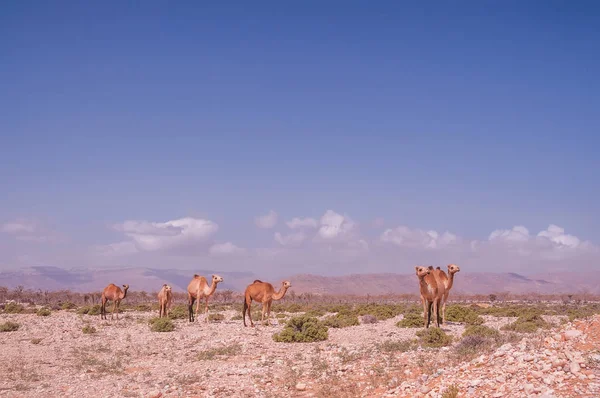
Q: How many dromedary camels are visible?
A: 6